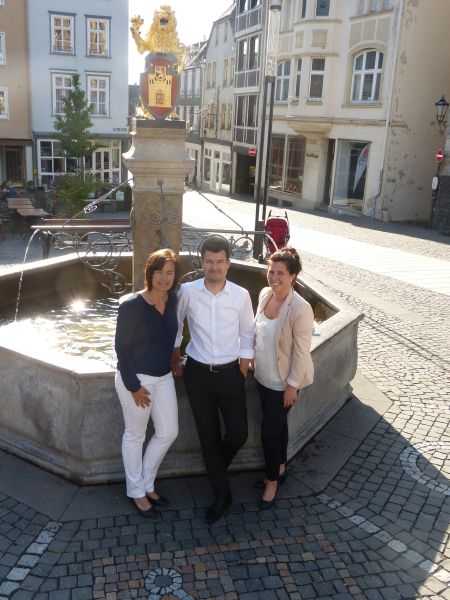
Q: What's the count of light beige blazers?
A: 1